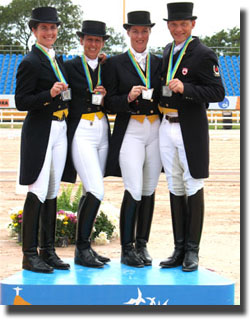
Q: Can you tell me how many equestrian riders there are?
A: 4